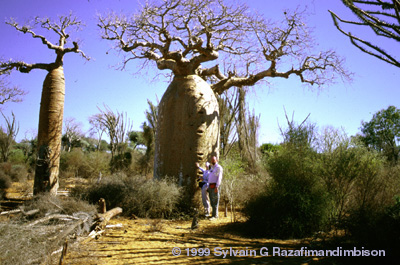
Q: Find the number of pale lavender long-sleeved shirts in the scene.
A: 1